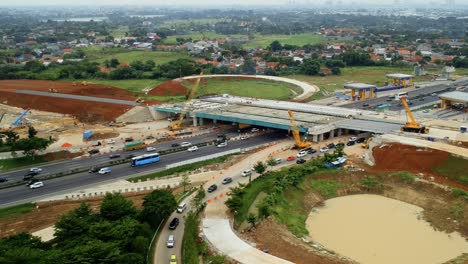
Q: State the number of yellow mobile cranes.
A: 3